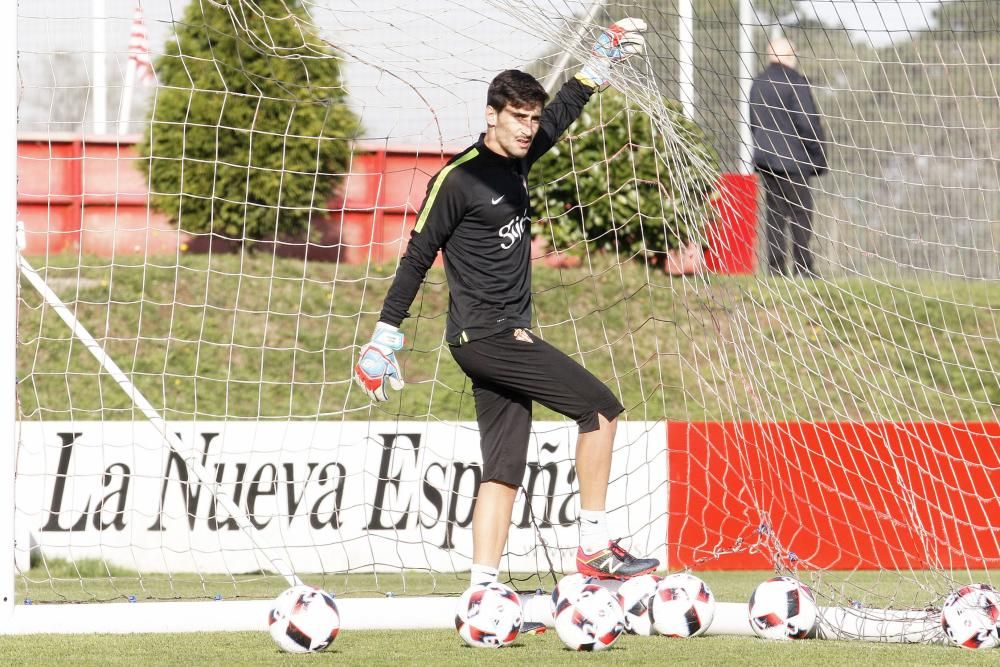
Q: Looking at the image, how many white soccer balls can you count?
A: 8